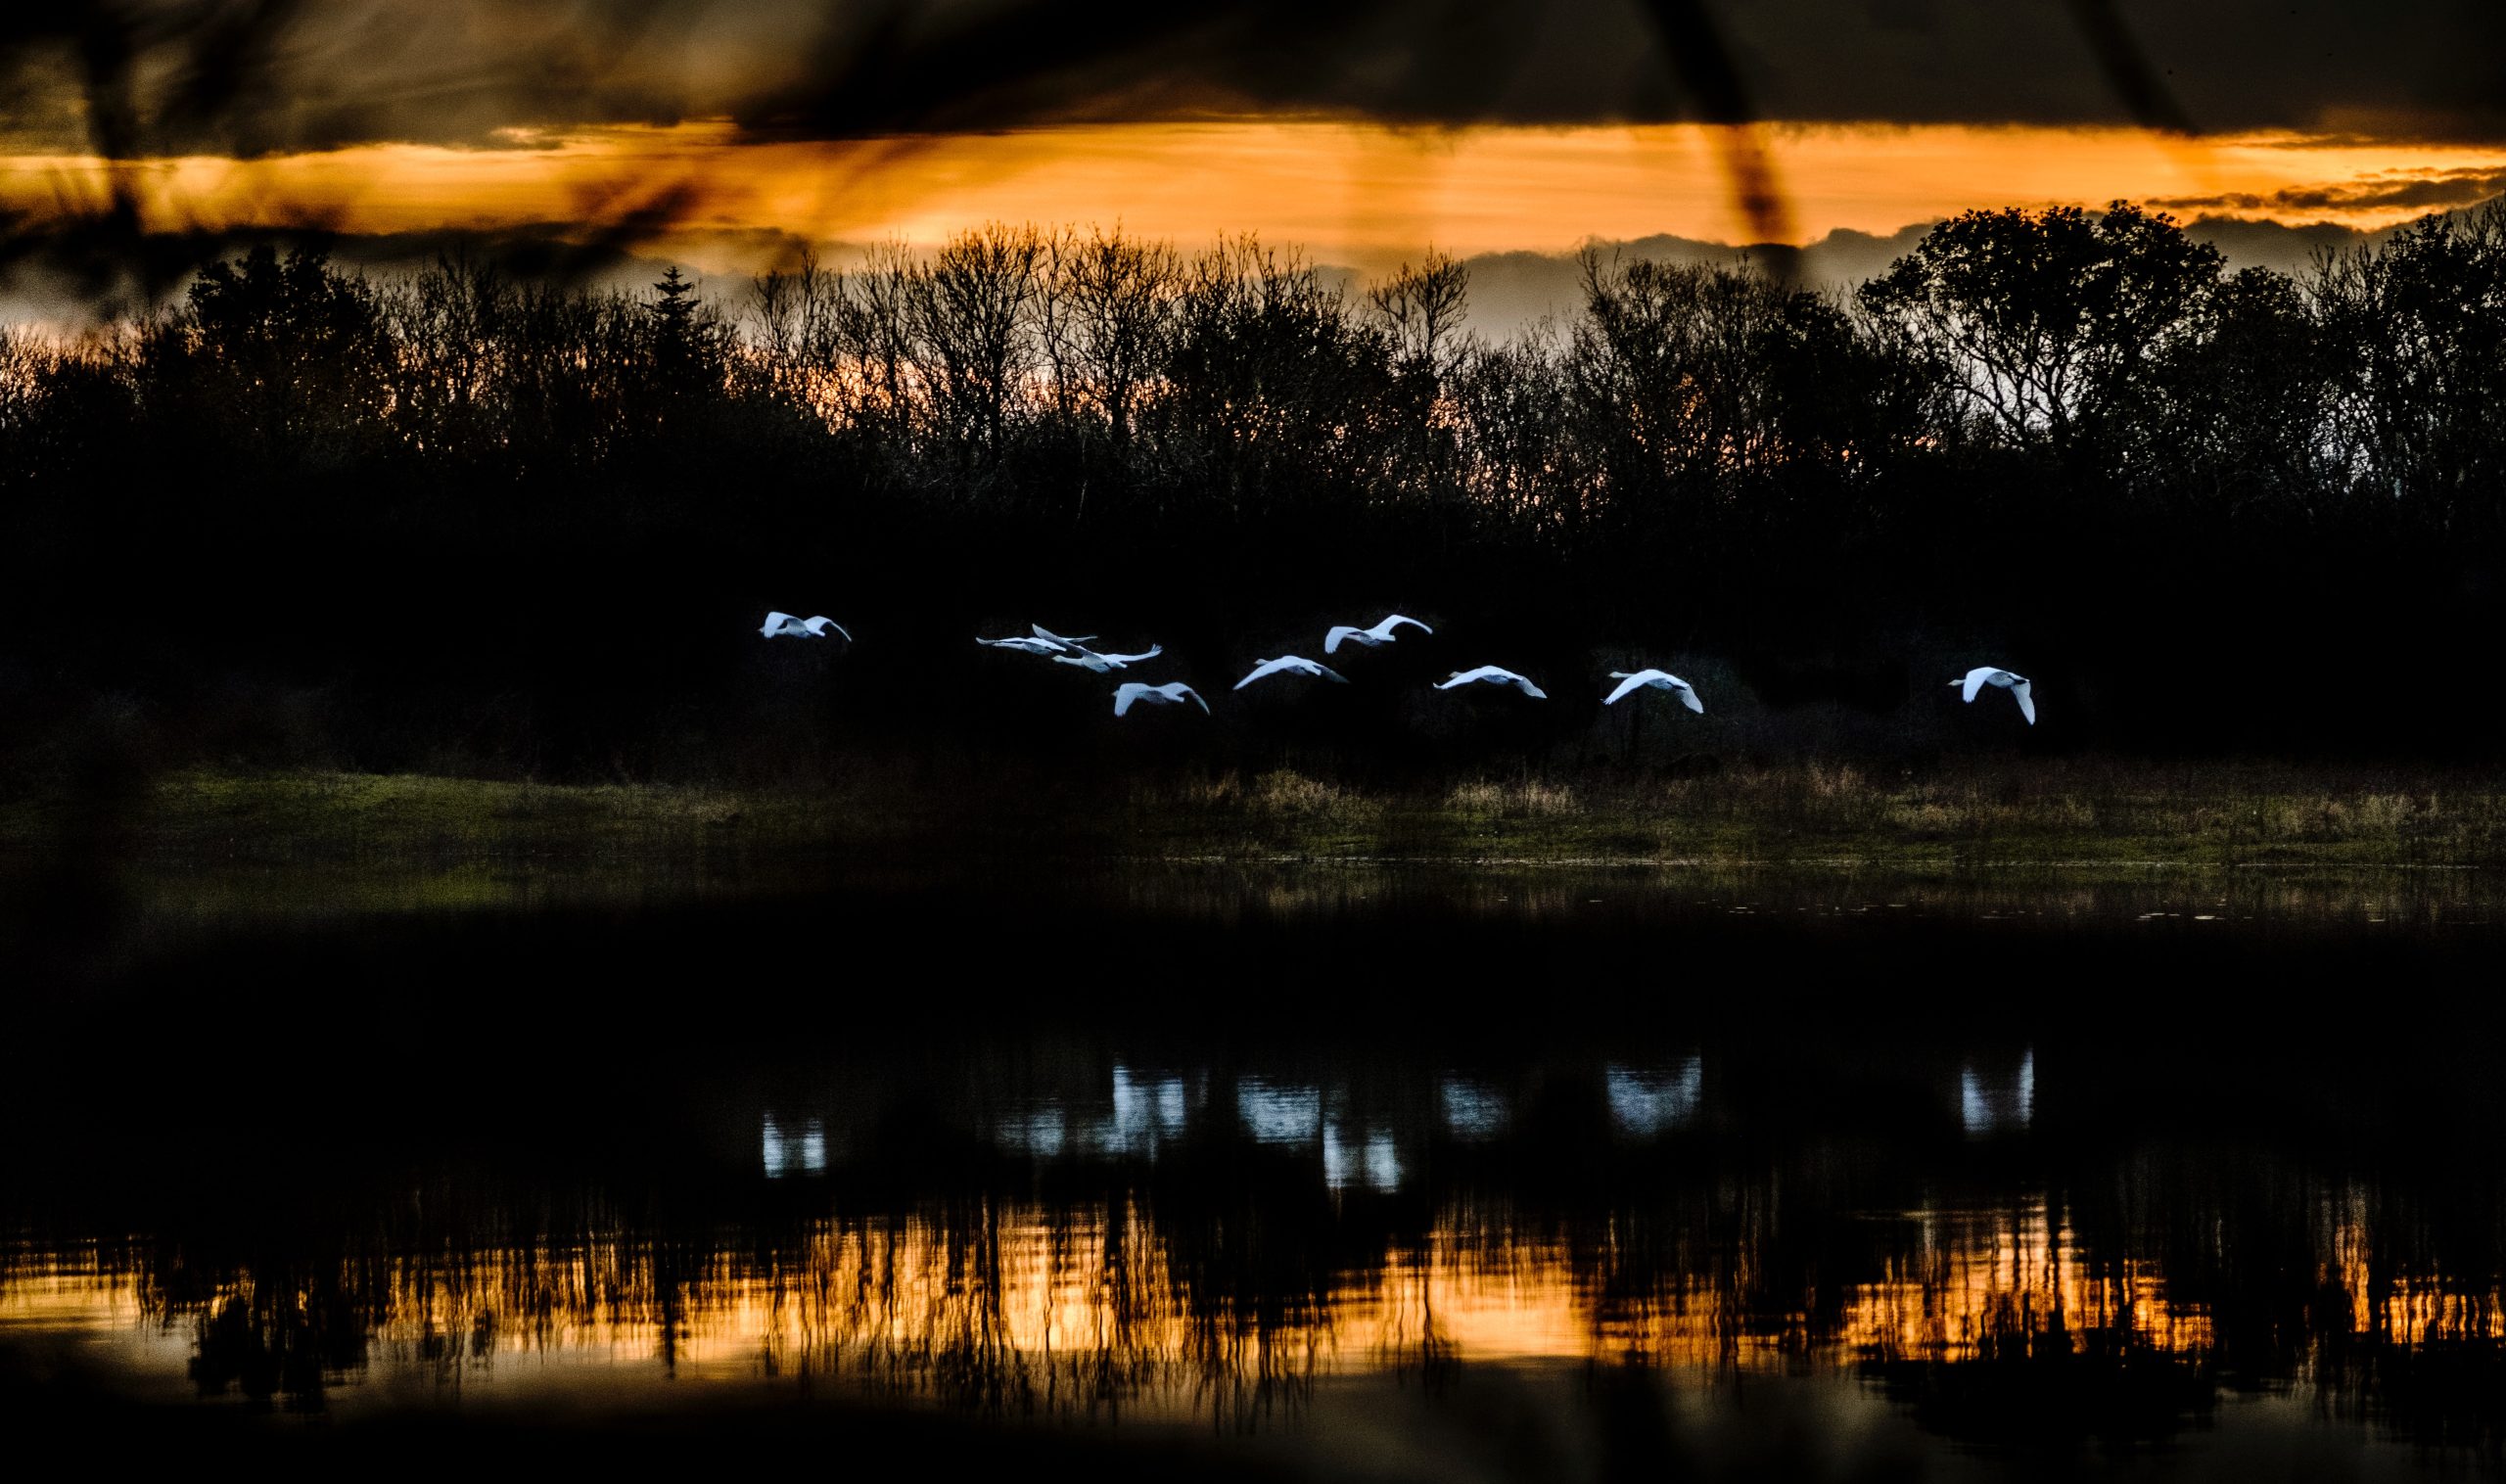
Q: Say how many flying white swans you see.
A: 9